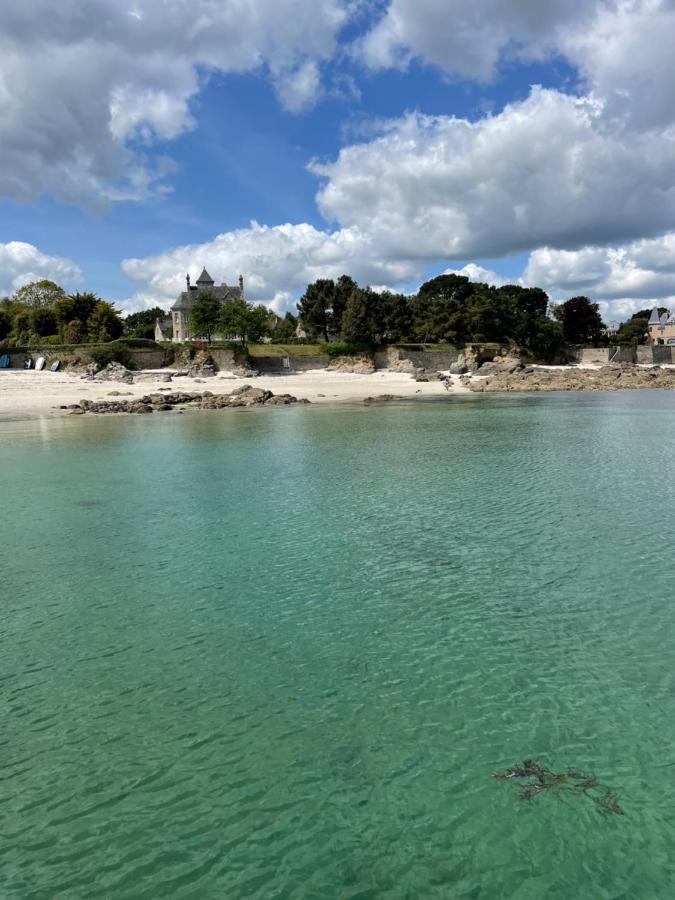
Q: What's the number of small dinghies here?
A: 4